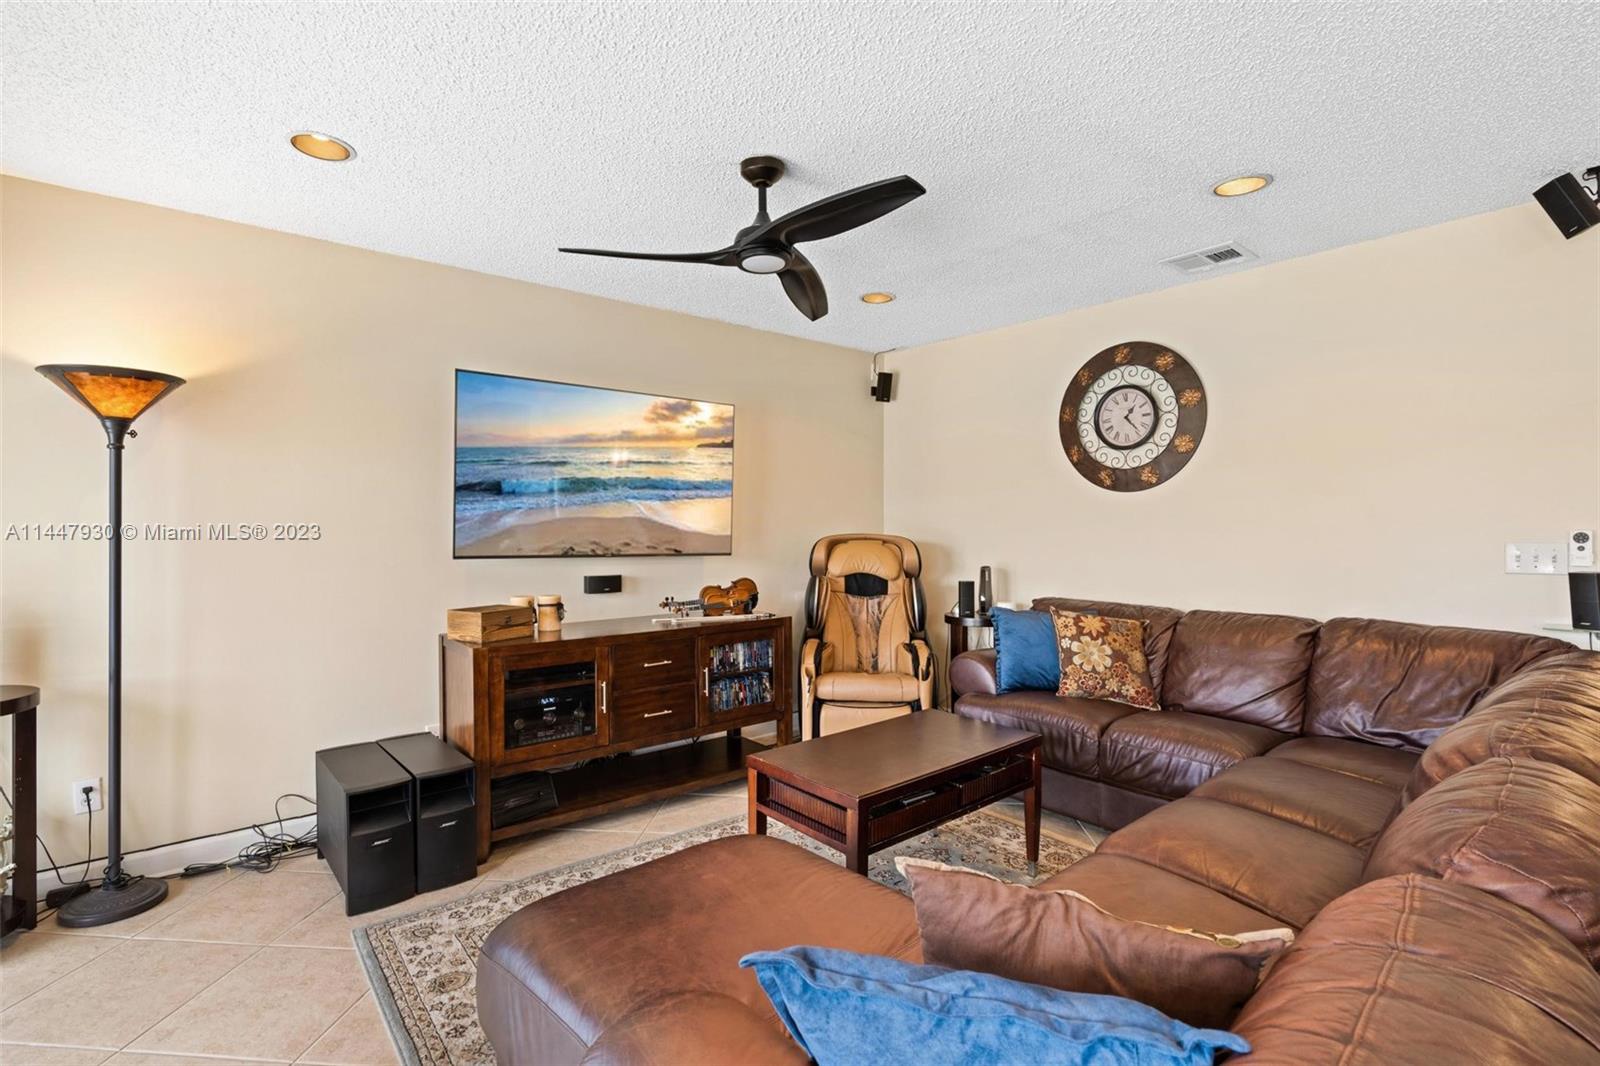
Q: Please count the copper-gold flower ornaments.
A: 9